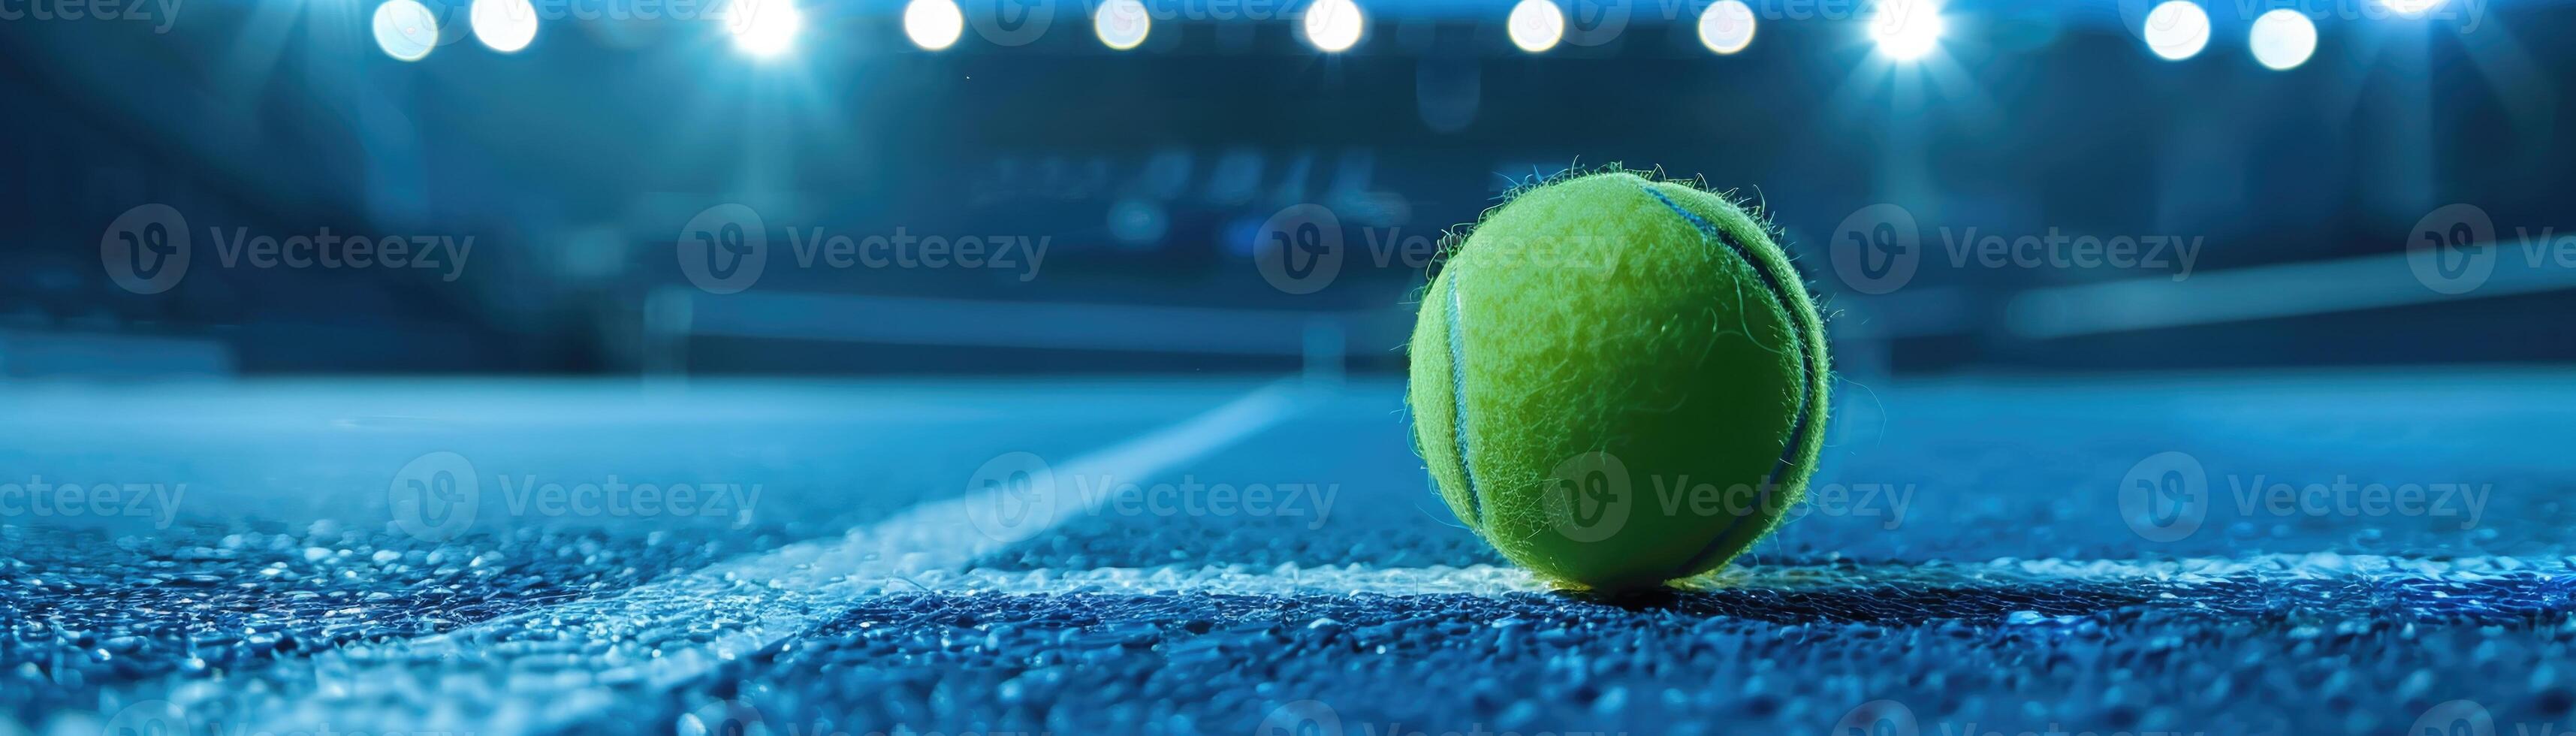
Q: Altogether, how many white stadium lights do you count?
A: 12